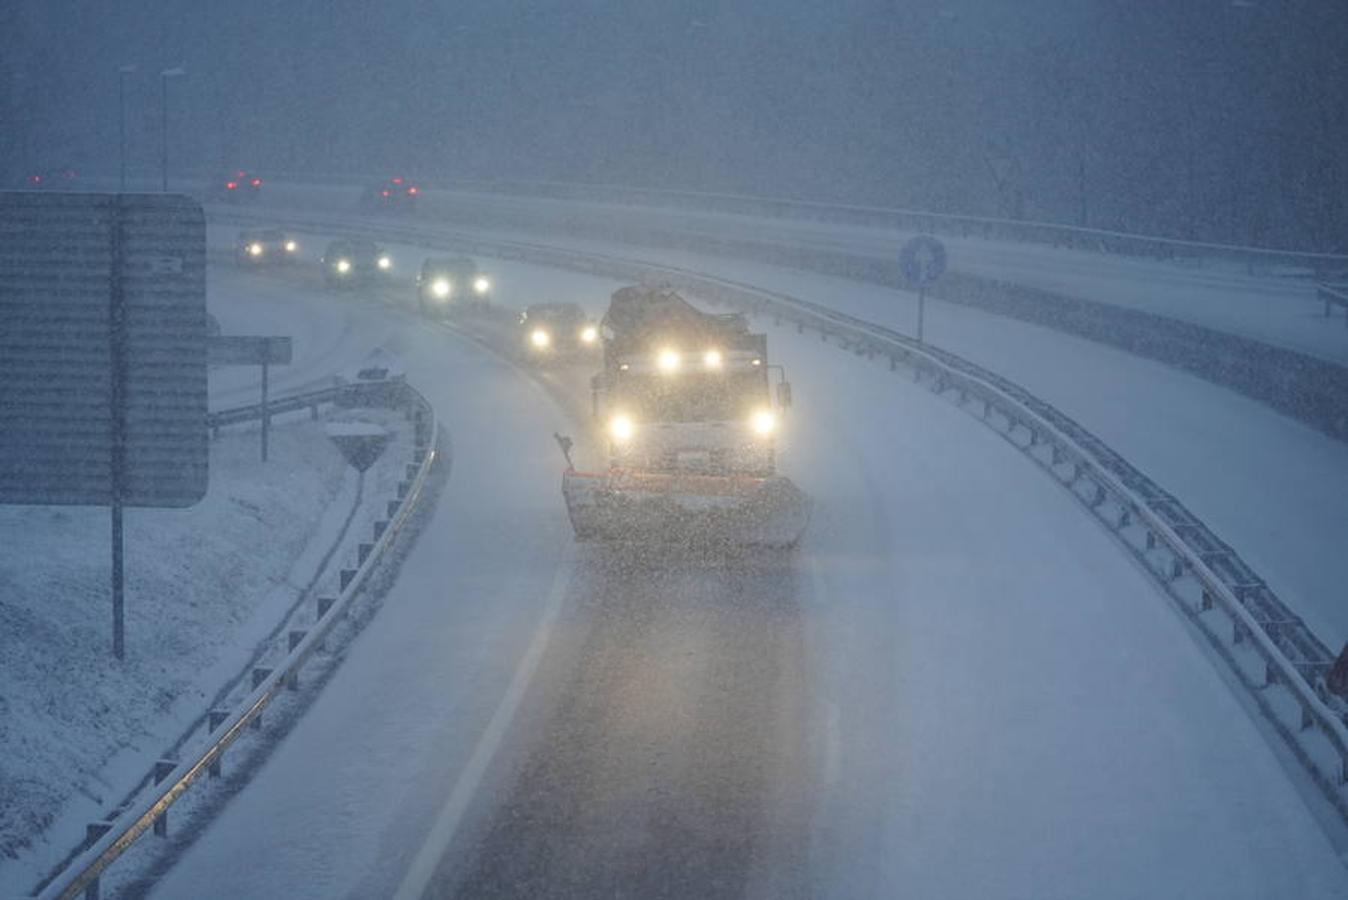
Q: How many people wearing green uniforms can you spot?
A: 0